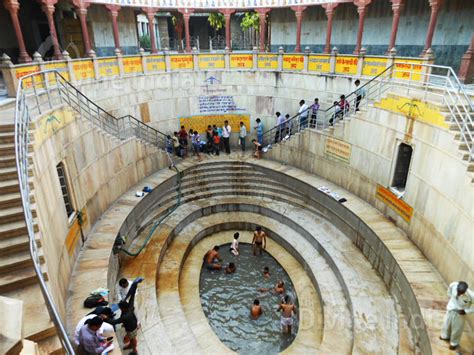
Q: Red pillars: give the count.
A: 14